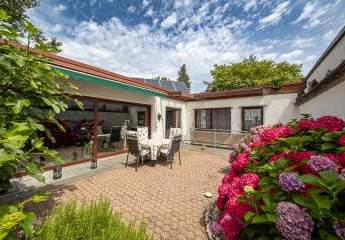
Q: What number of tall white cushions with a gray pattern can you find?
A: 2